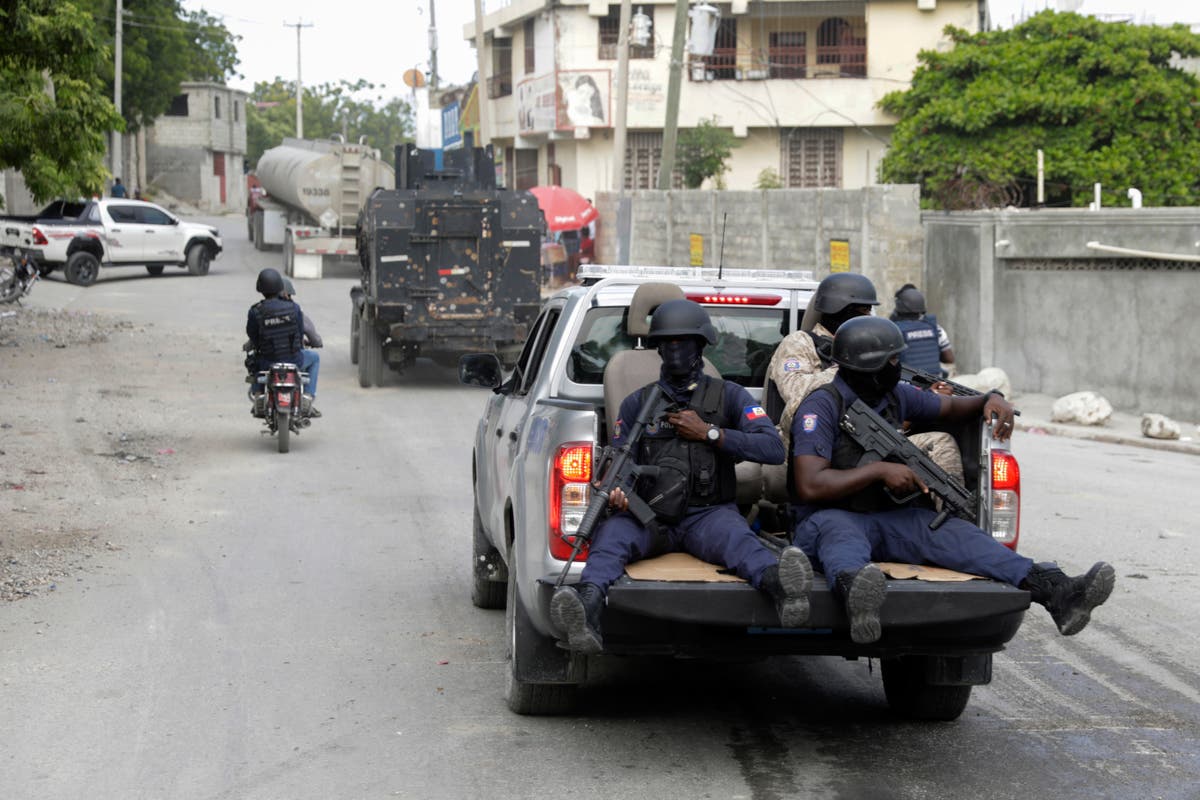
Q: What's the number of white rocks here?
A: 3